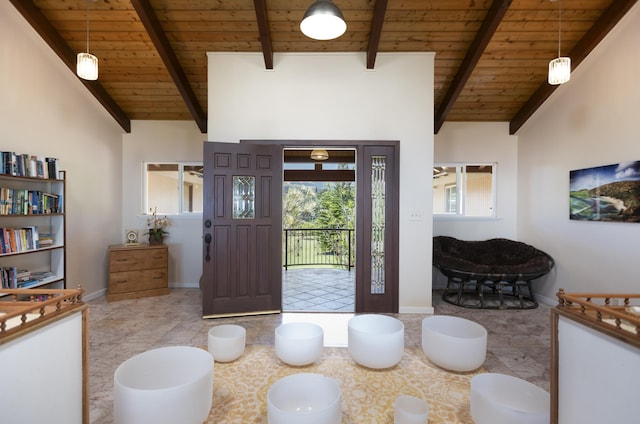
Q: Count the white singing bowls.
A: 8